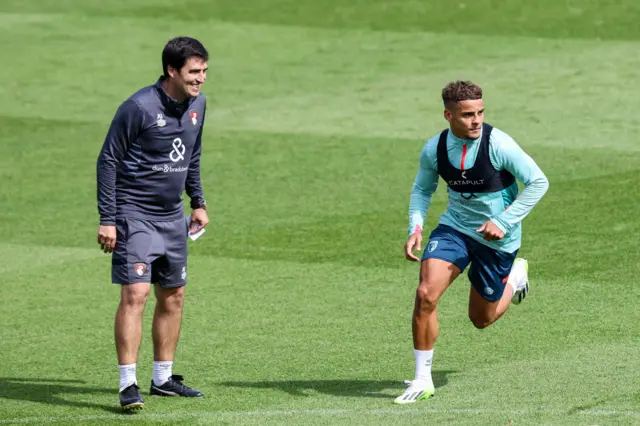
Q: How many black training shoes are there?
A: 2